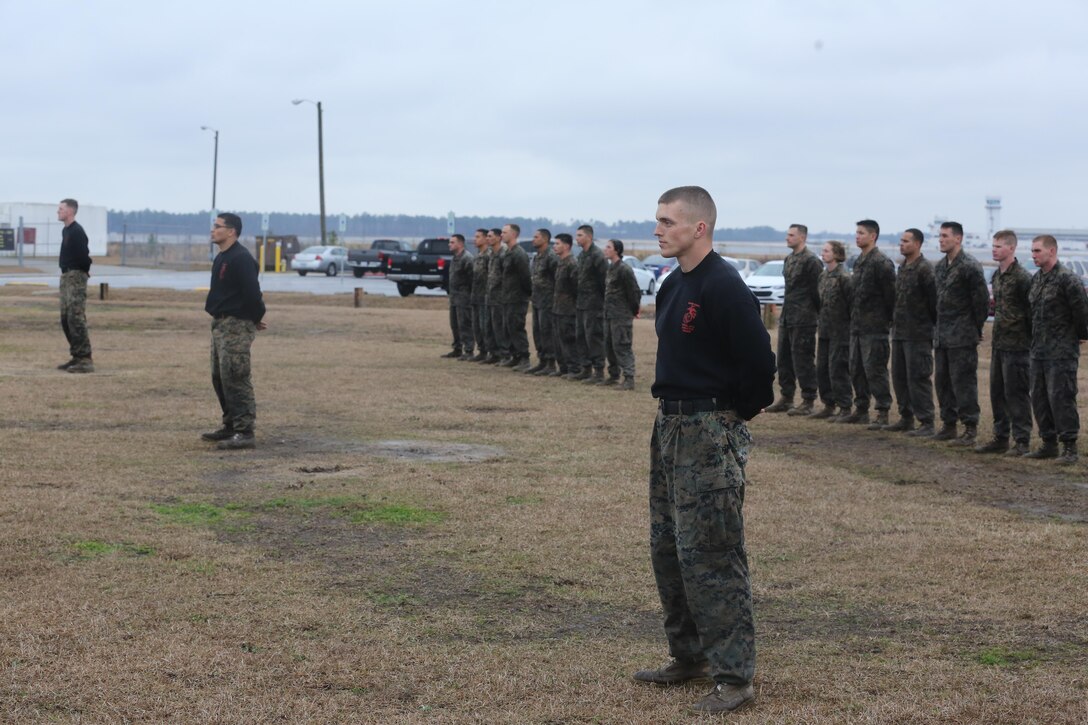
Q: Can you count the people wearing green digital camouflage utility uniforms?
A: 15